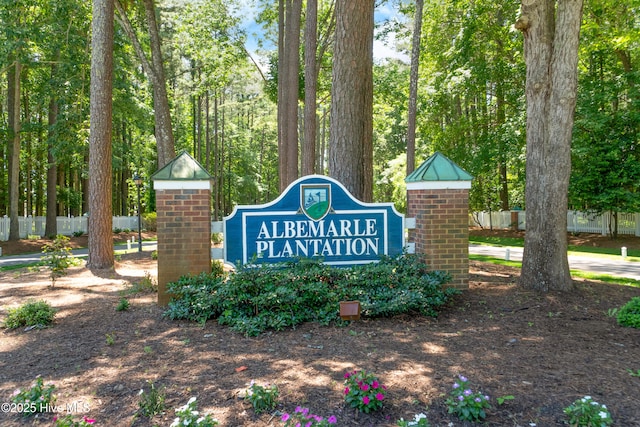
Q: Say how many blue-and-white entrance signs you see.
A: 1